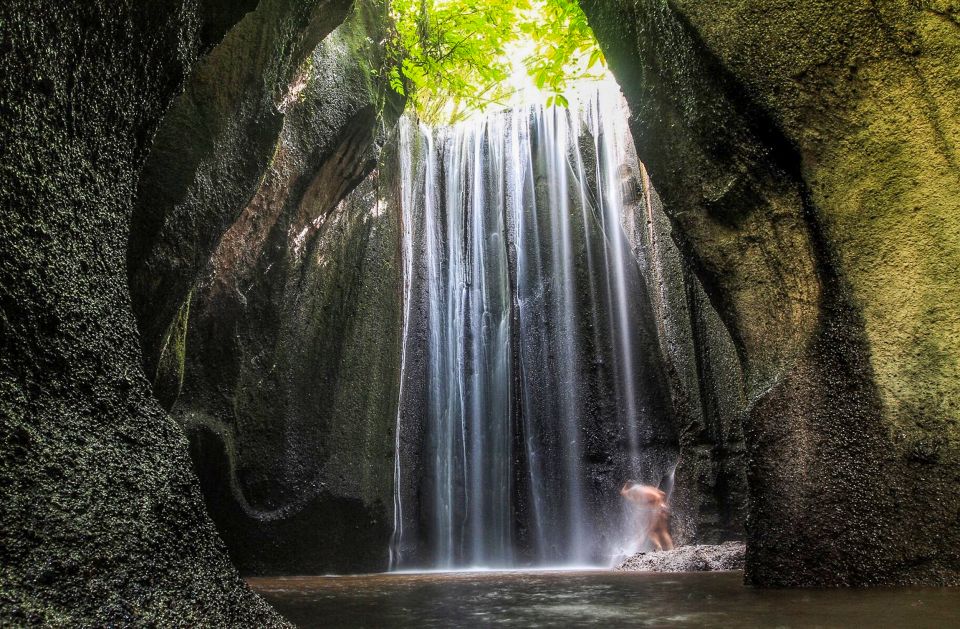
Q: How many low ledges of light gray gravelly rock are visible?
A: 1